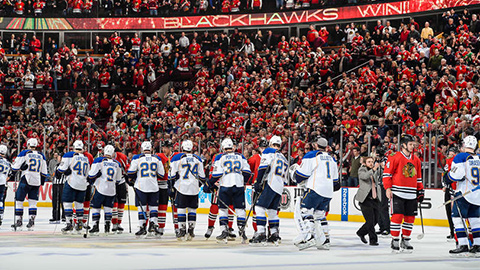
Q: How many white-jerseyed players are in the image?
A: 10